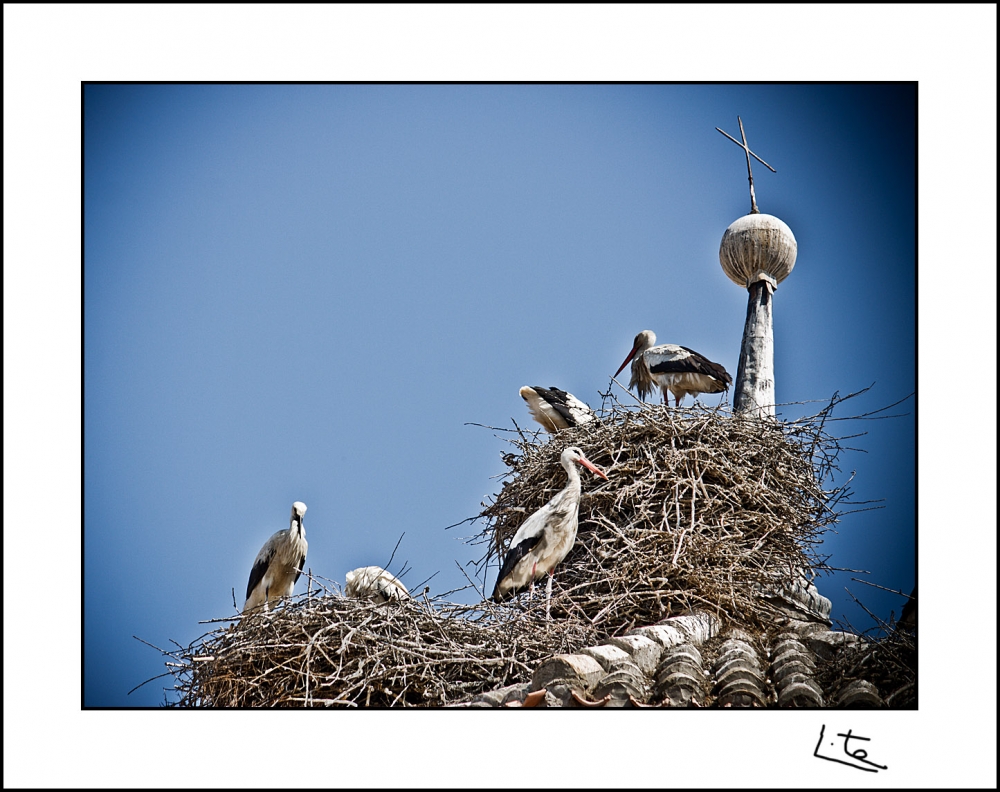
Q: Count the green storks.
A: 0